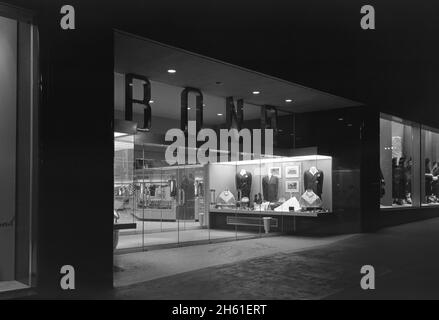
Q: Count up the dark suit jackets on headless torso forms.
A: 3